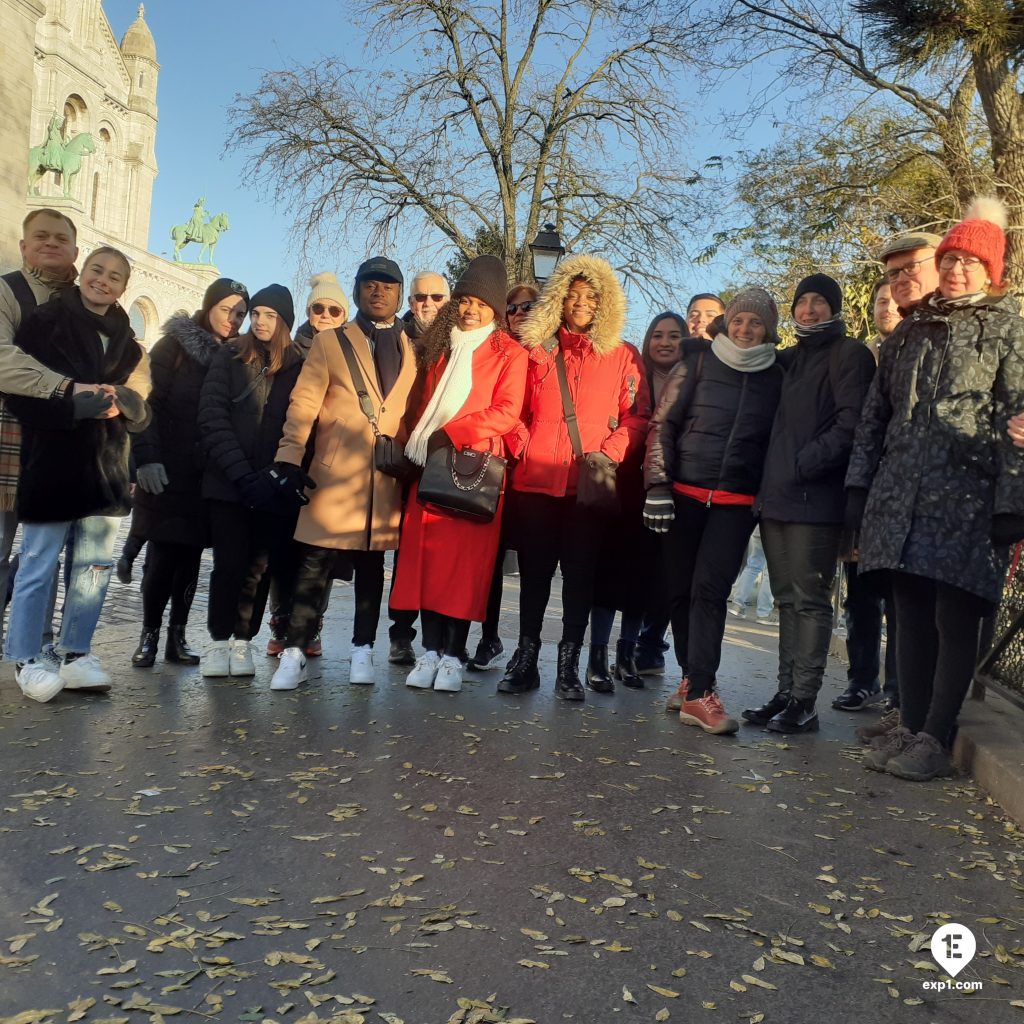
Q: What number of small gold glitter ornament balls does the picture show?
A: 0